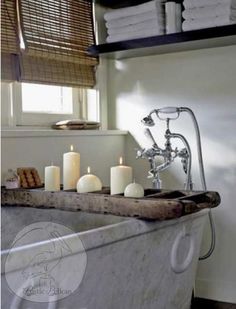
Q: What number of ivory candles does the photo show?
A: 5